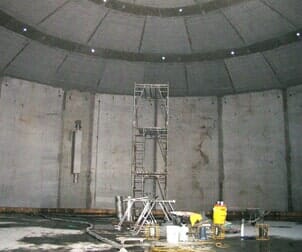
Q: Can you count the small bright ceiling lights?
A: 7